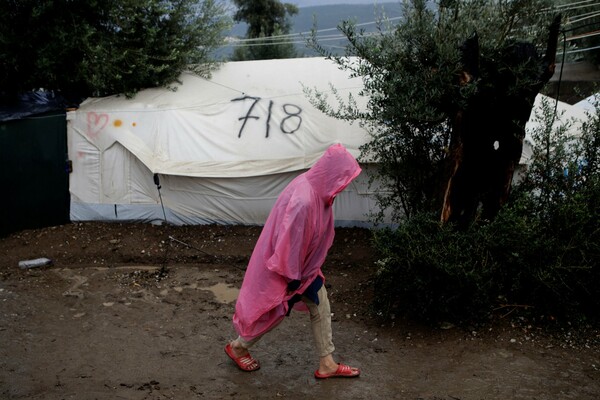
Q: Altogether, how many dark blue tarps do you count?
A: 1